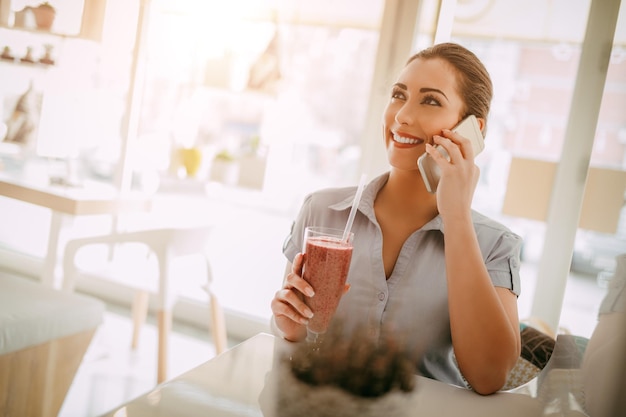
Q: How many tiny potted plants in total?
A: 3